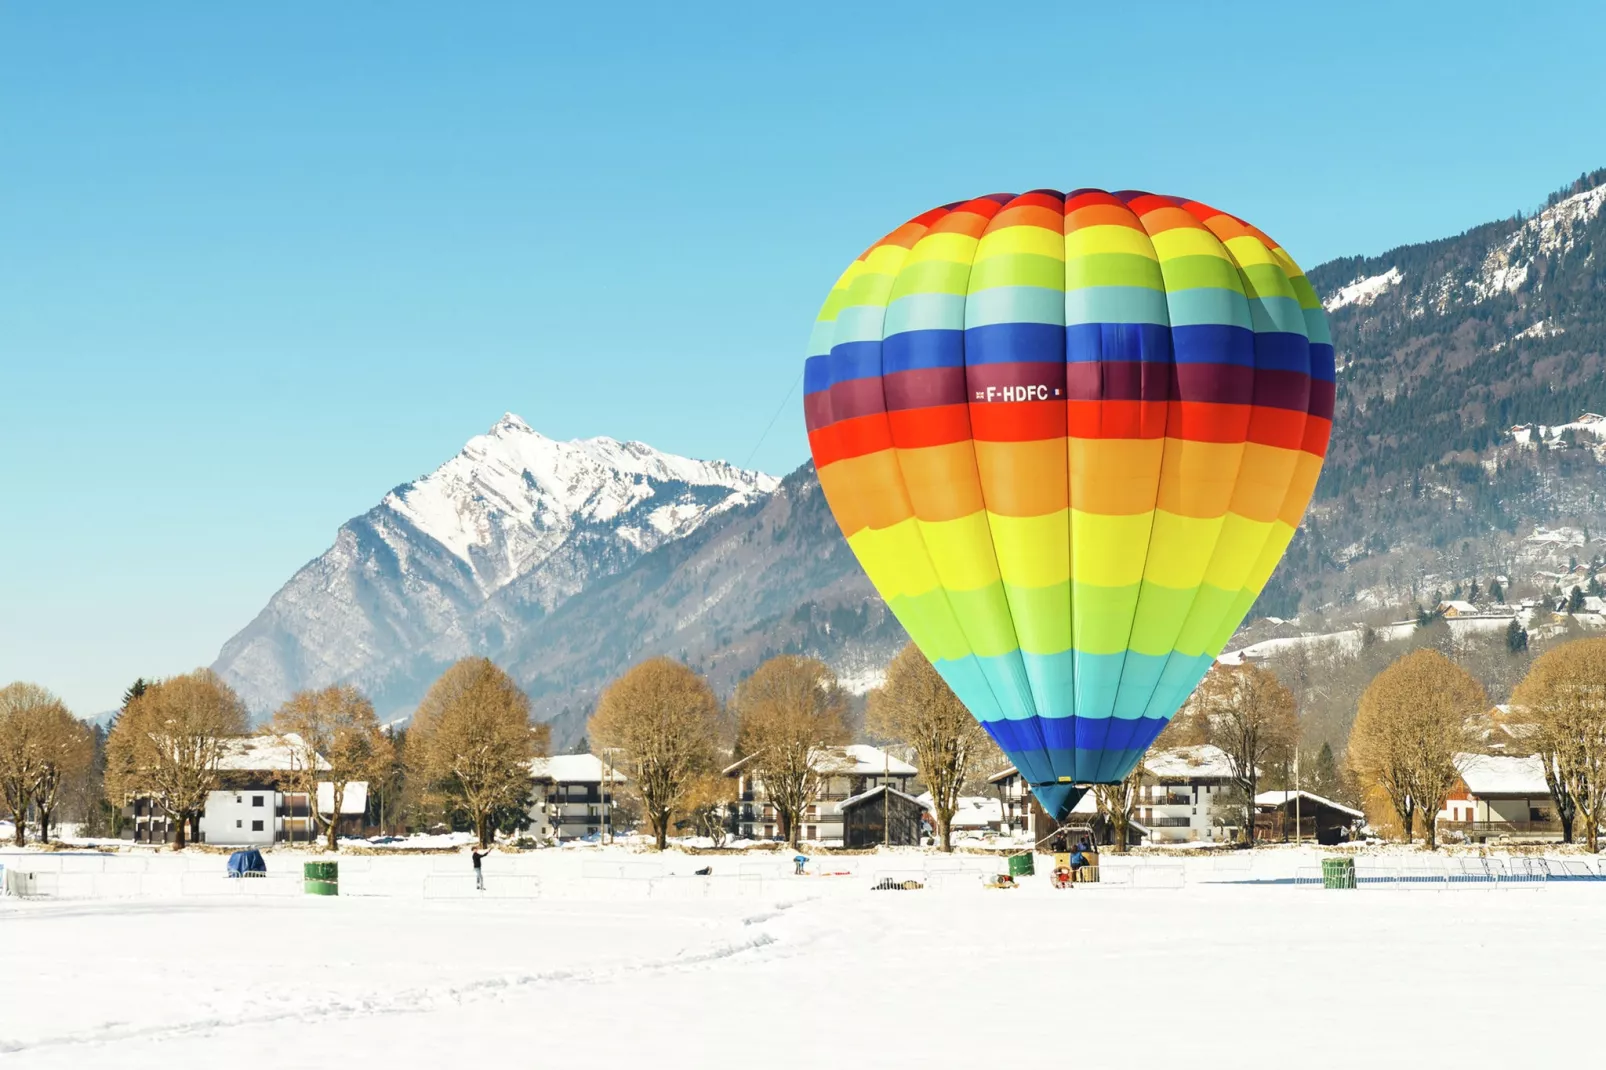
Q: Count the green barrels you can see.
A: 3